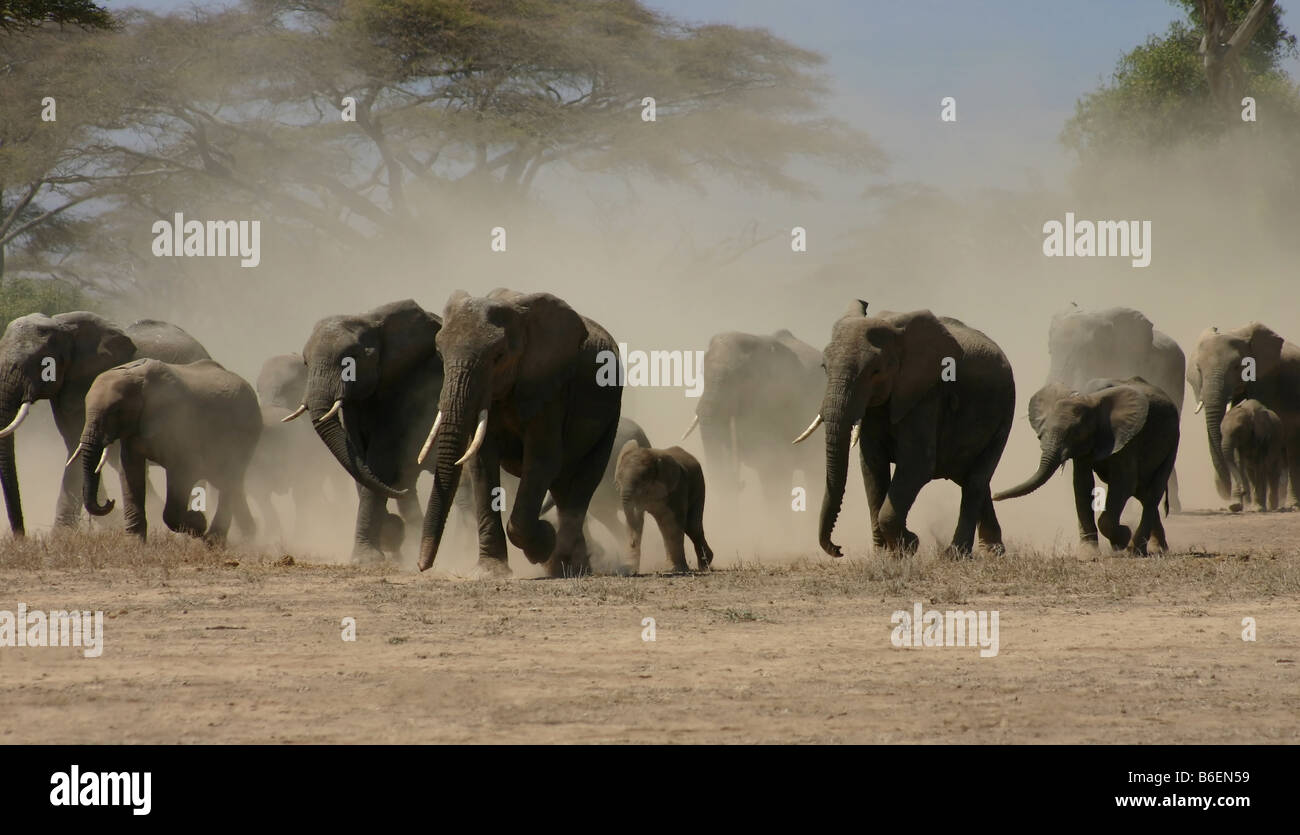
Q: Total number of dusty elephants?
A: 13